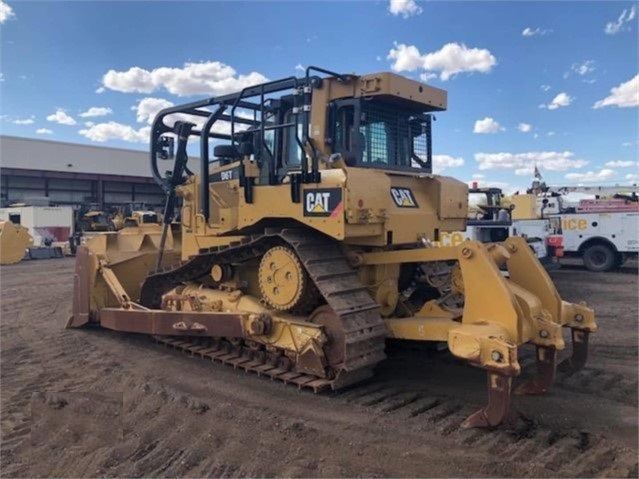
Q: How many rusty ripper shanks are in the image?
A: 3